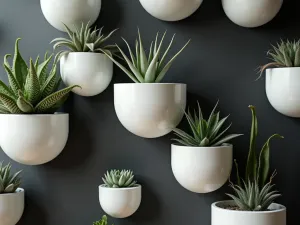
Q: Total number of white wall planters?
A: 11